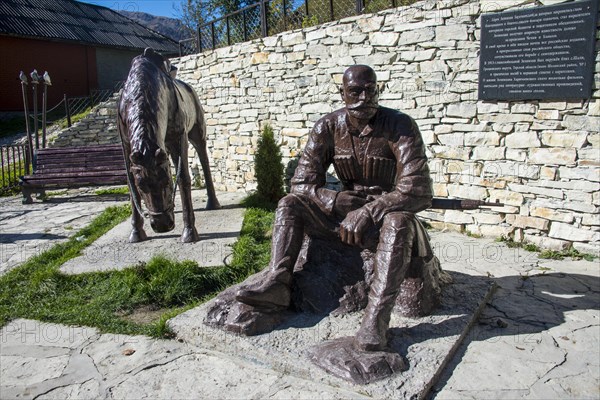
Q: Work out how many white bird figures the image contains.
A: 3